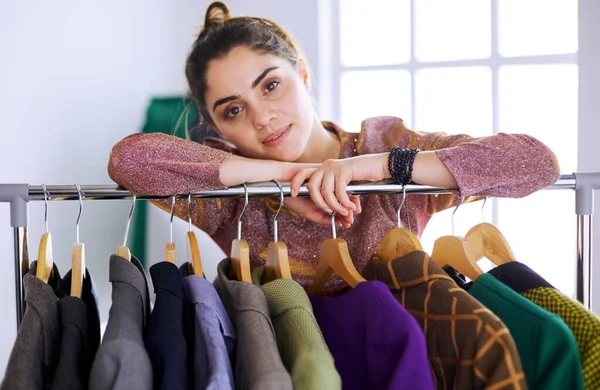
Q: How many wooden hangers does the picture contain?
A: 11